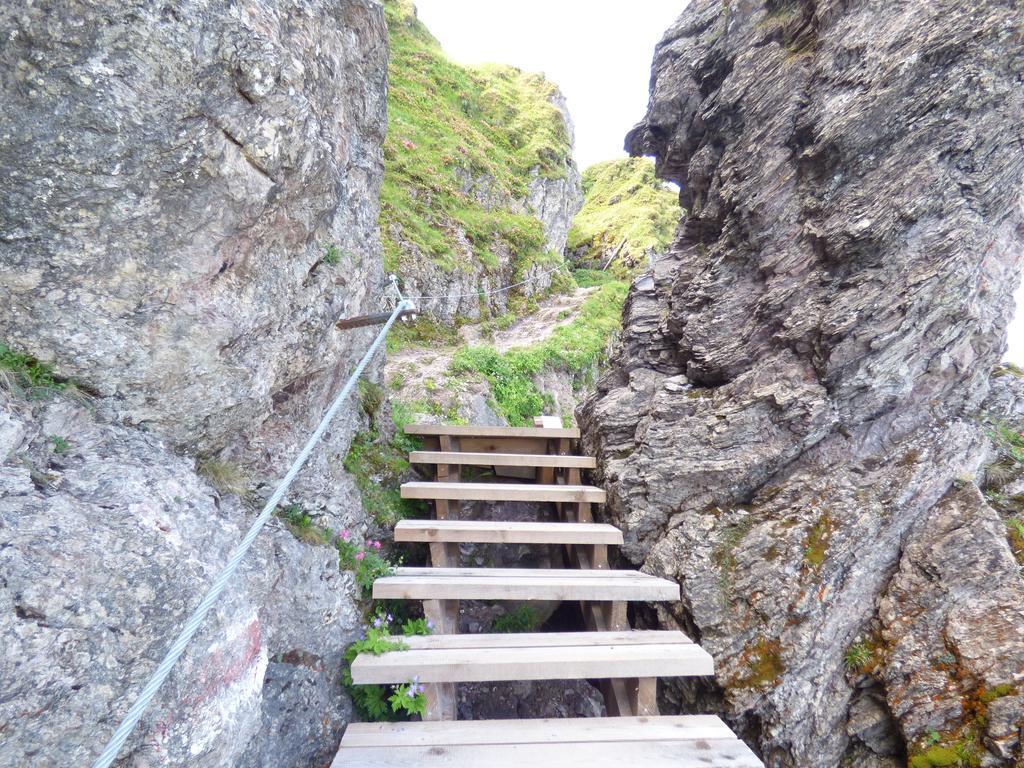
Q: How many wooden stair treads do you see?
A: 7